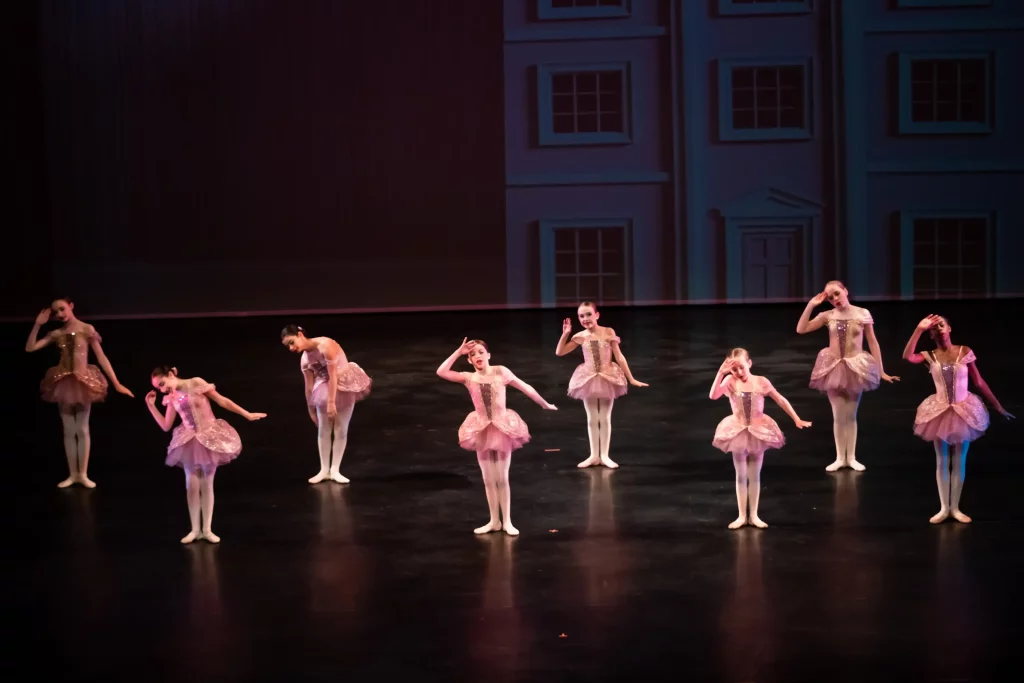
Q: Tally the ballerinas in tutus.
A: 8